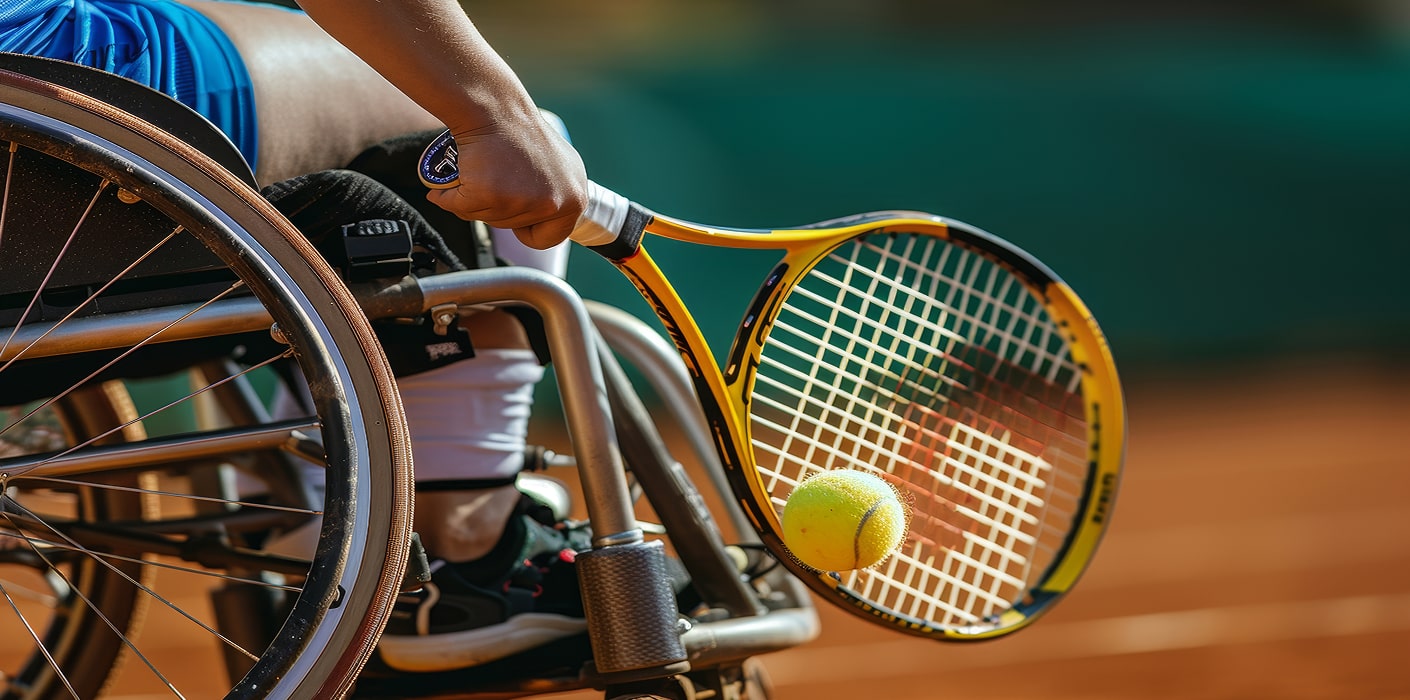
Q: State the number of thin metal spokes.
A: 10